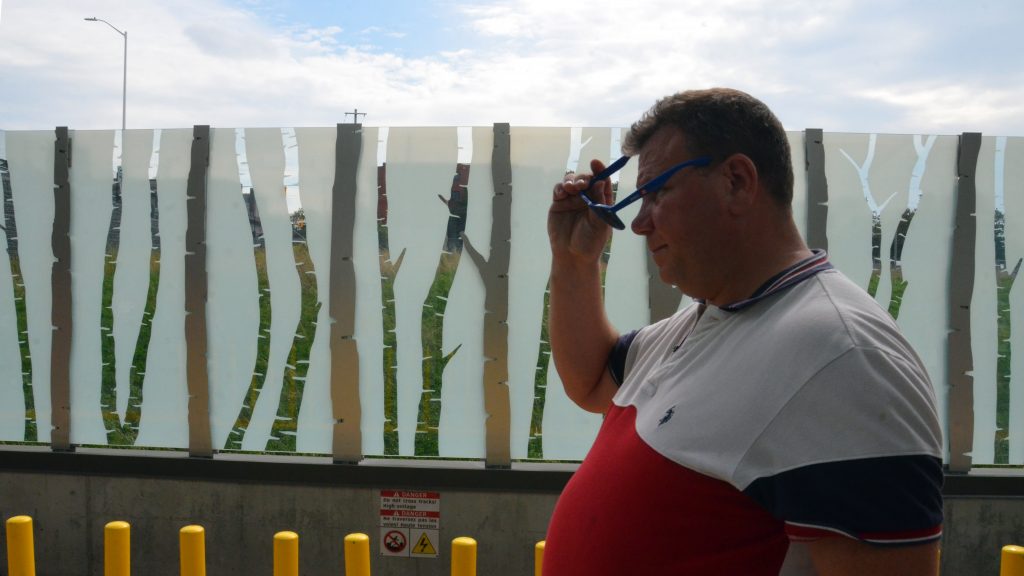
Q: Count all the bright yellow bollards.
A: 8